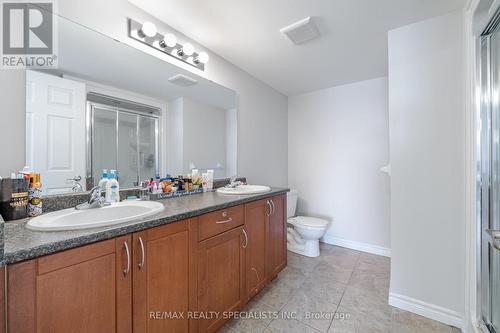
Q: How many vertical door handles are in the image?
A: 5